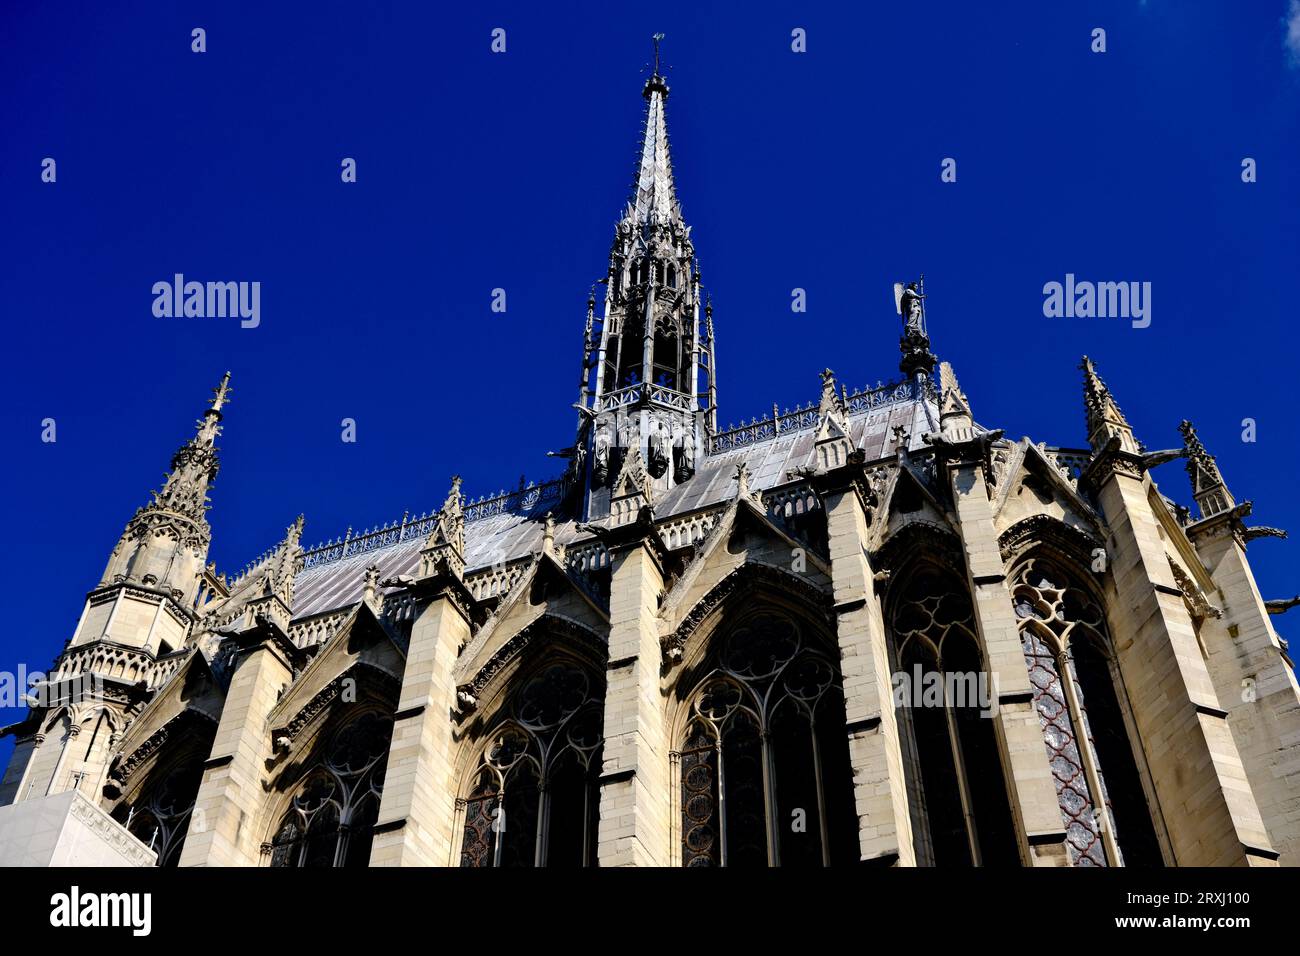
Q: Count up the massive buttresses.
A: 7